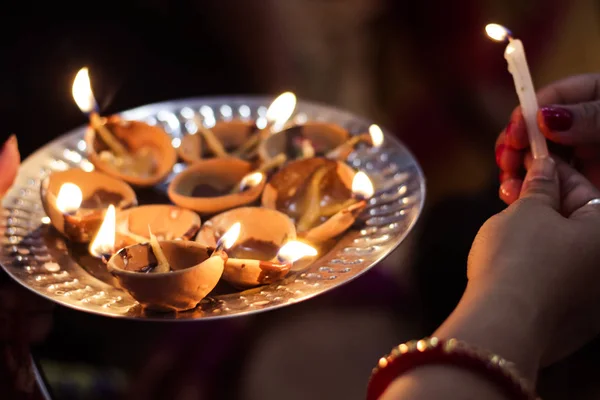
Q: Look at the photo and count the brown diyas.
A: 9